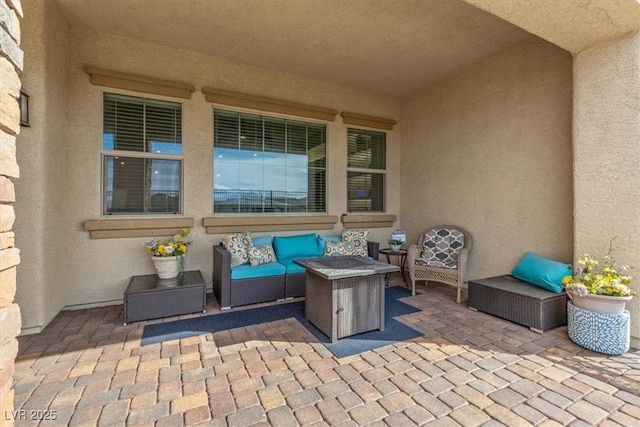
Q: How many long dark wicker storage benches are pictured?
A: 2